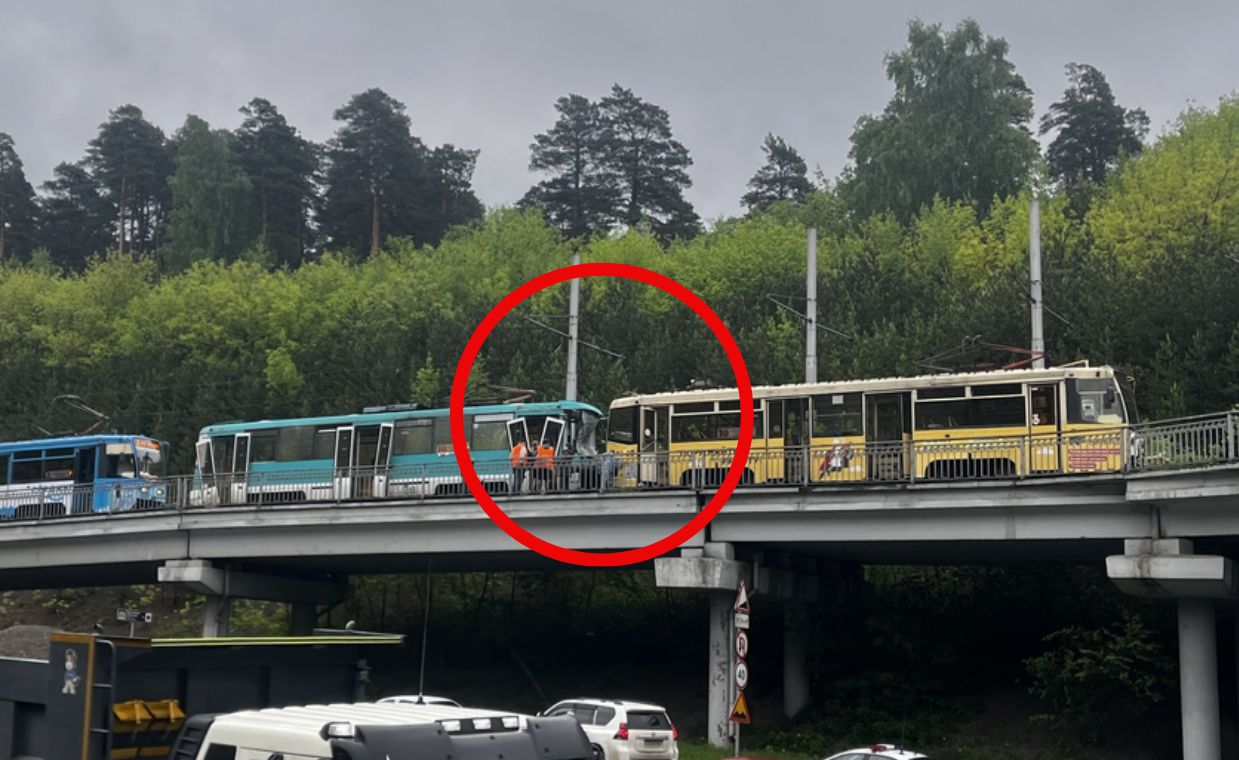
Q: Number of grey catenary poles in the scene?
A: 3